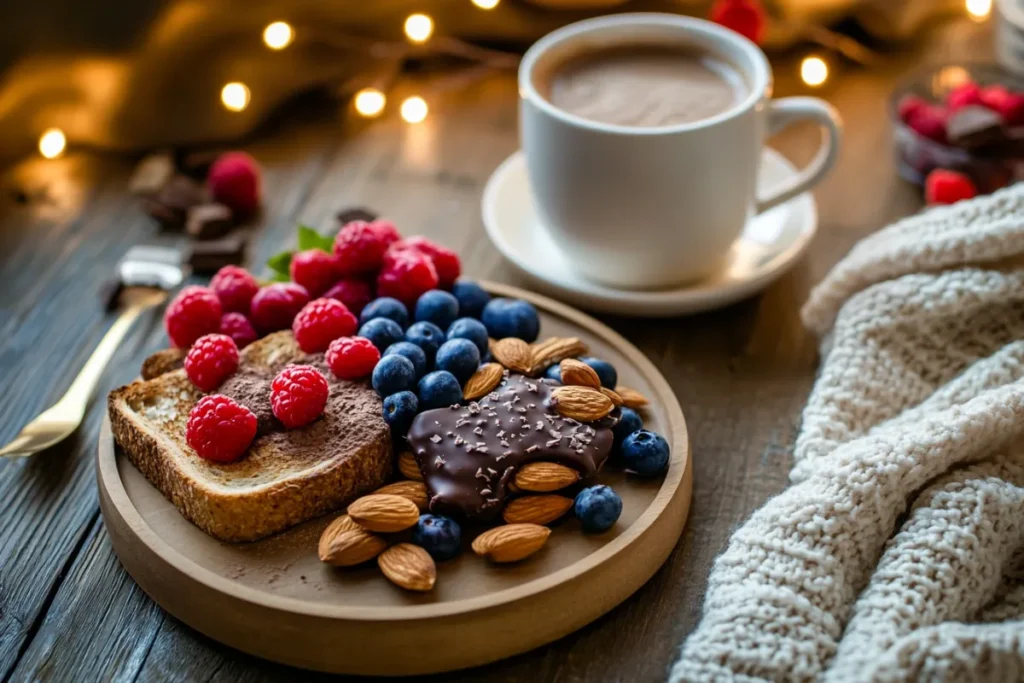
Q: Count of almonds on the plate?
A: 15